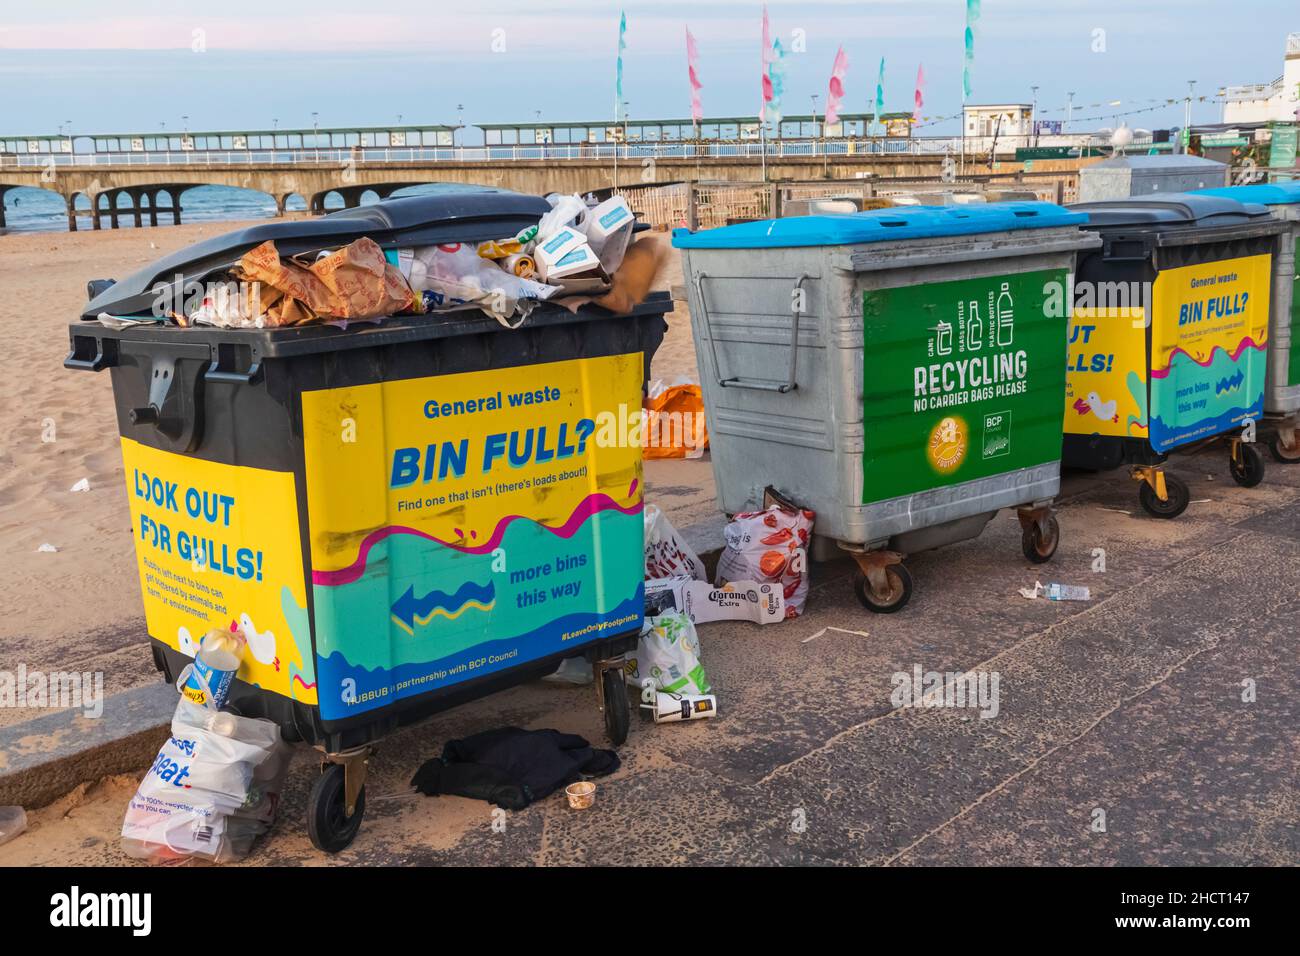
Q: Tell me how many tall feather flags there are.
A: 8